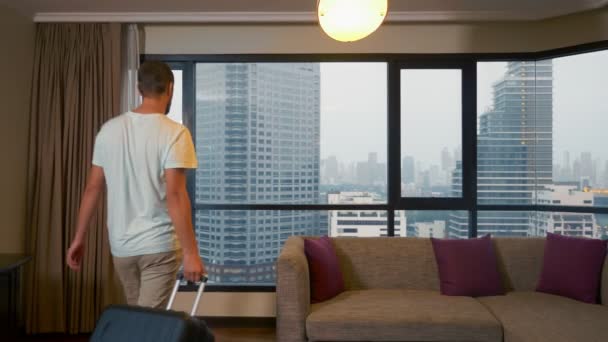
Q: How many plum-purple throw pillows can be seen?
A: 3